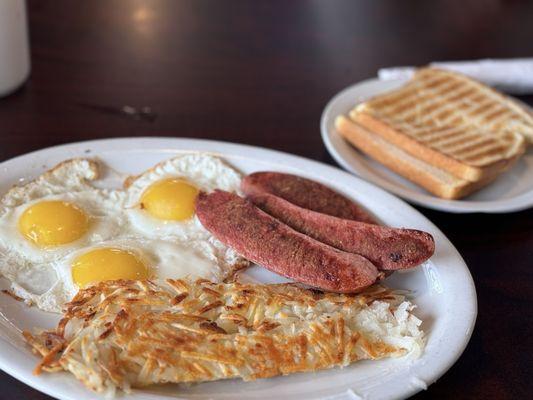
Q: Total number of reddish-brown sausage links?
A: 3